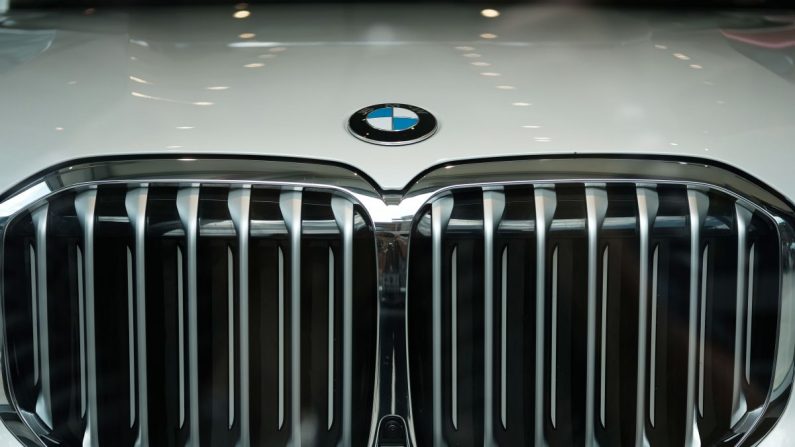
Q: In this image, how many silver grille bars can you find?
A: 14